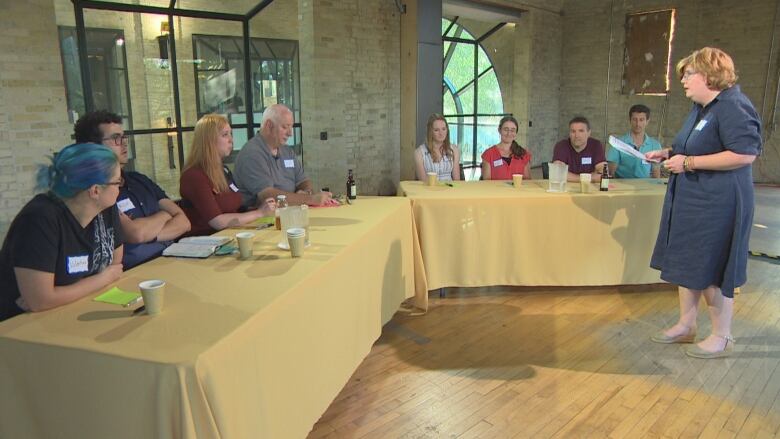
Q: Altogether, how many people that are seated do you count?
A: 8